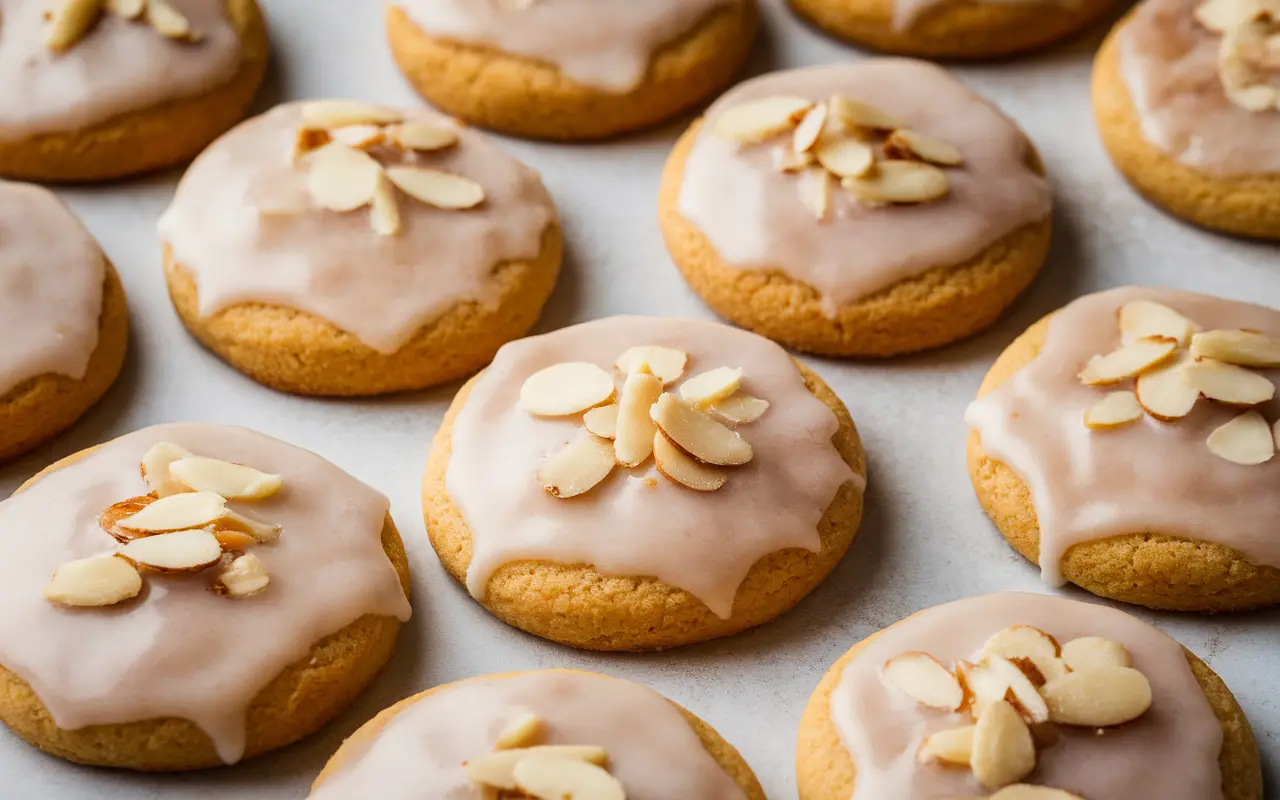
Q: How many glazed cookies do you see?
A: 12